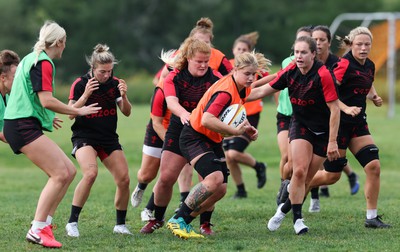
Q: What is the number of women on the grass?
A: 12